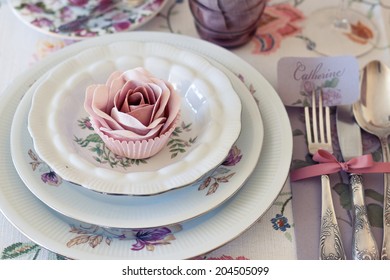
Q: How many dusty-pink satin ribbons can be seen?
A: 1